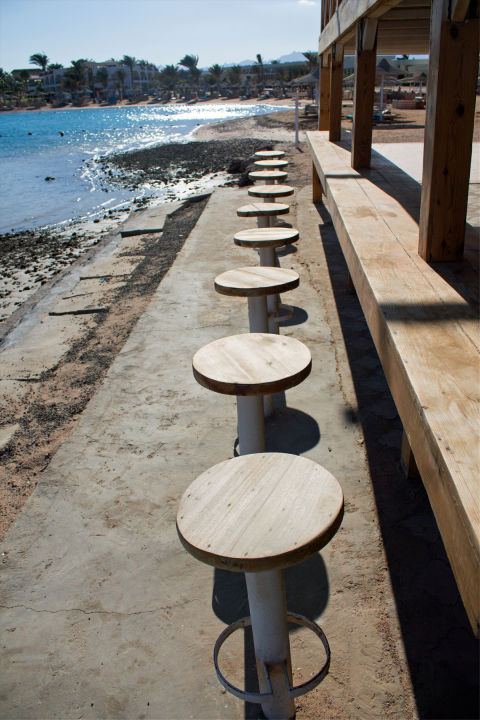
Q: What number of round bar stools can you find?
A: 9